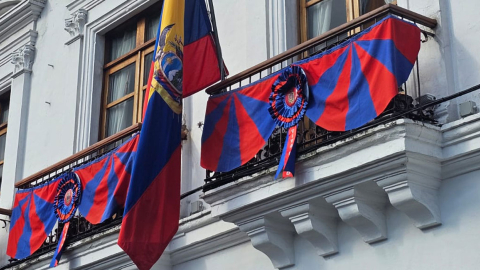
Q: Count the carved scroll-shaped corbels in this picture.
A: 4